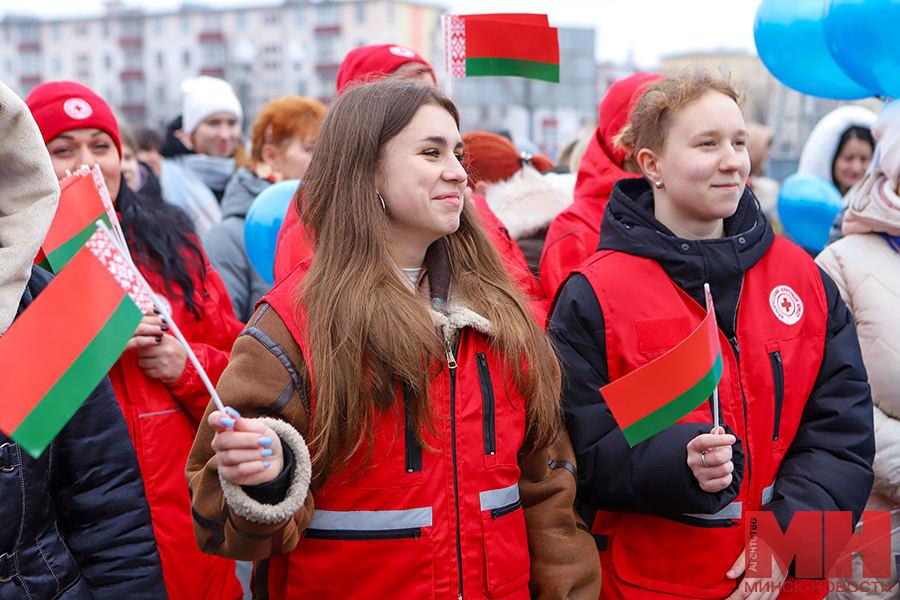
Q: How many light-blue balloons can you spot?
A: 4